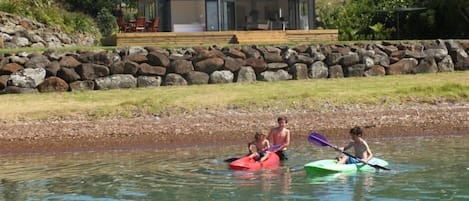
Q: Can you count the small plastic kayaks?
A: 2